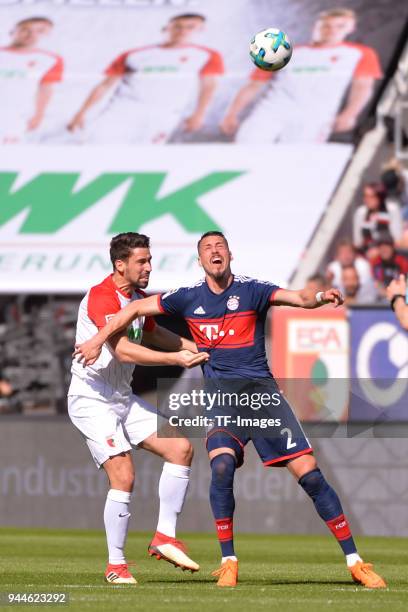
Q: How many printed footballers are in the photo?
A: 3